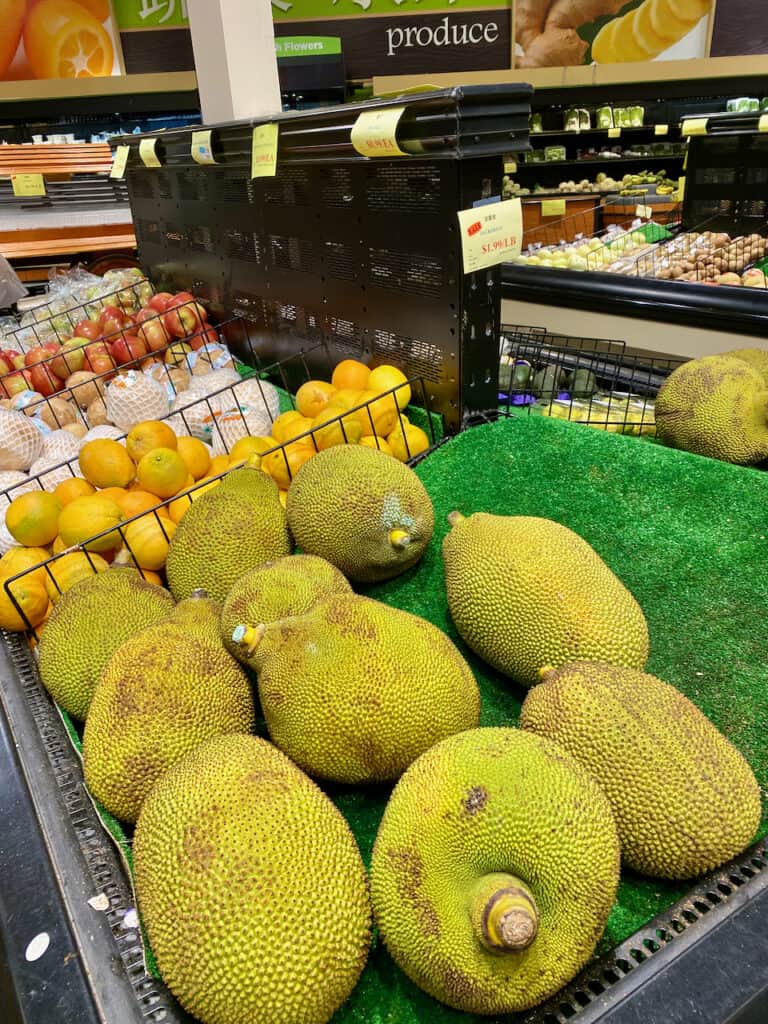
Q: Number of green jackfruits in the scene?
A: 12